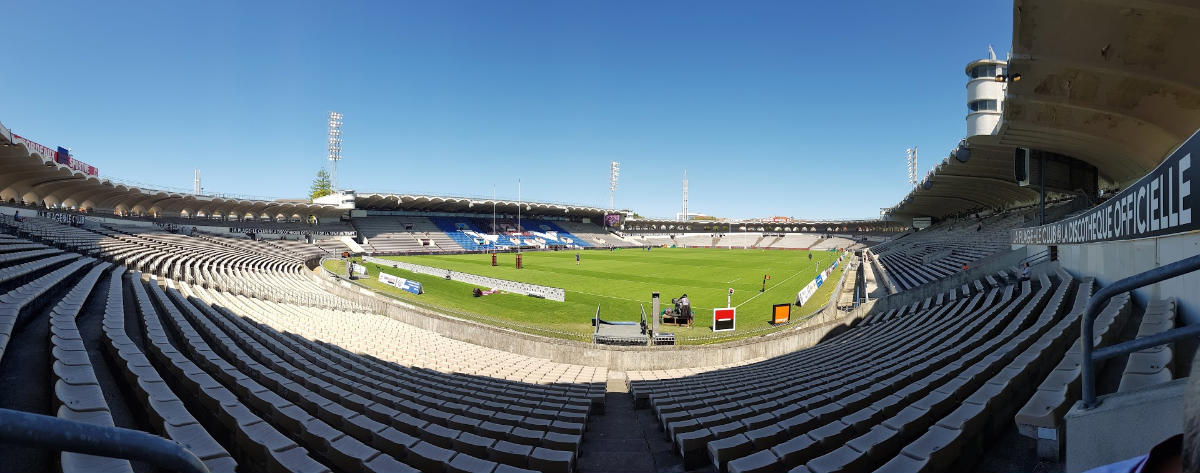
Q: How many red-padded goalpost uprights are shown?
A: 2